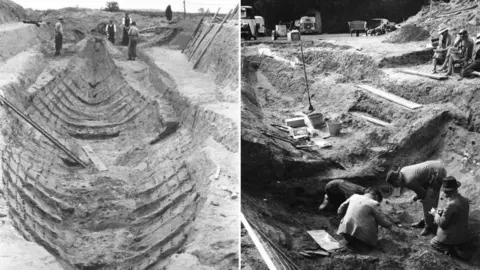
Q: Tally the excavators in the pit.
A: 4